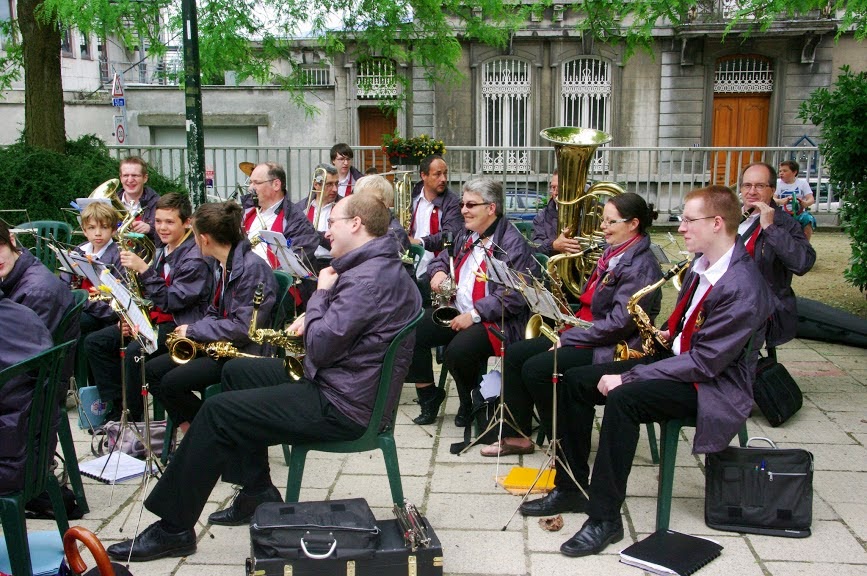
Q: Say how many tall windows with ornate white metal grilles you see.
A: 2